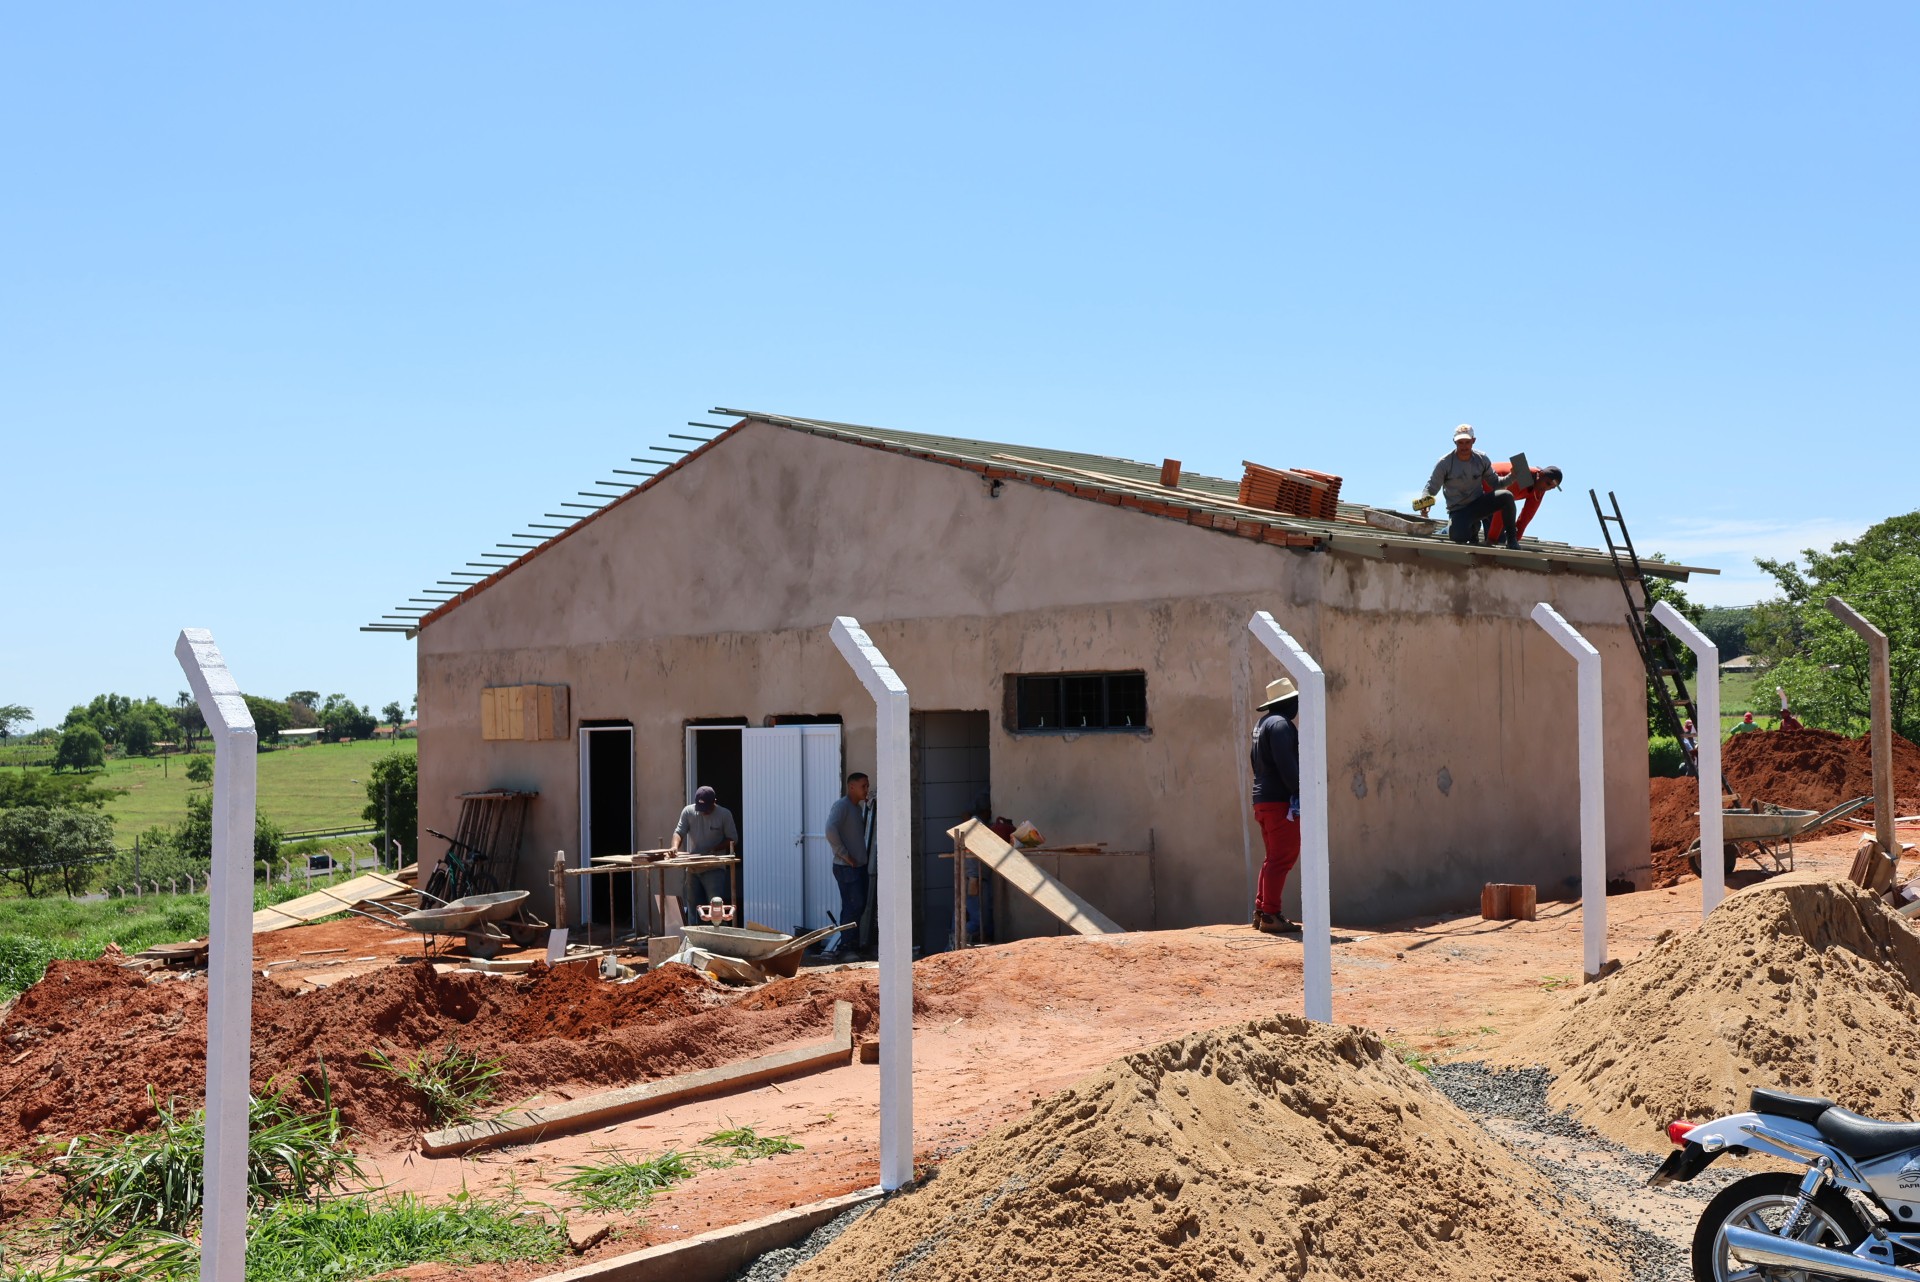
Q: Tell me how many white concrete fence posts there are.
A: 5